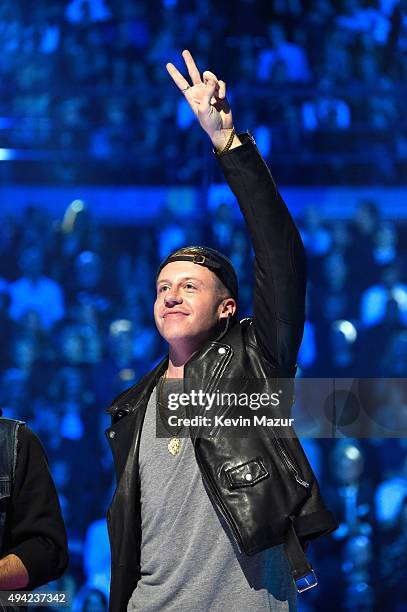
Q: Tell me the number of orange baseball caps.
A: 0